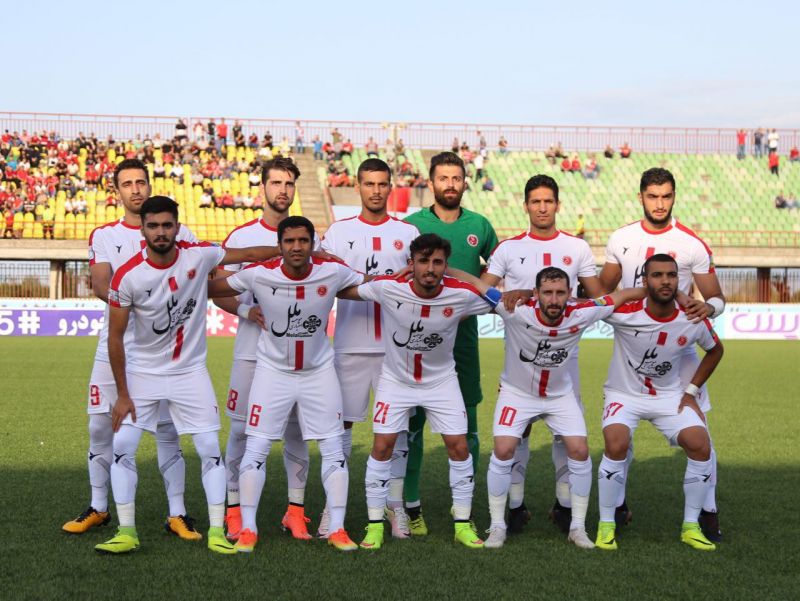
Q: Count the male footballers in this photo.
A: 11